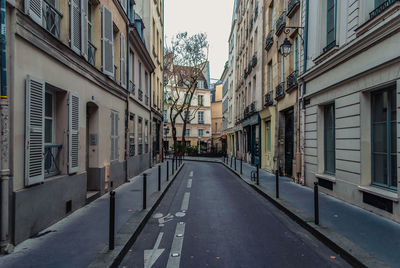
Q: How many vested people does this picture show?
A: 0